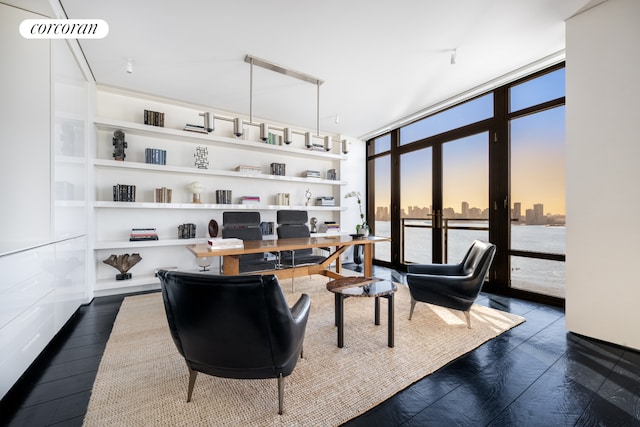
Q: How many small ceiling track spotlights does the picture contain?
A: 3